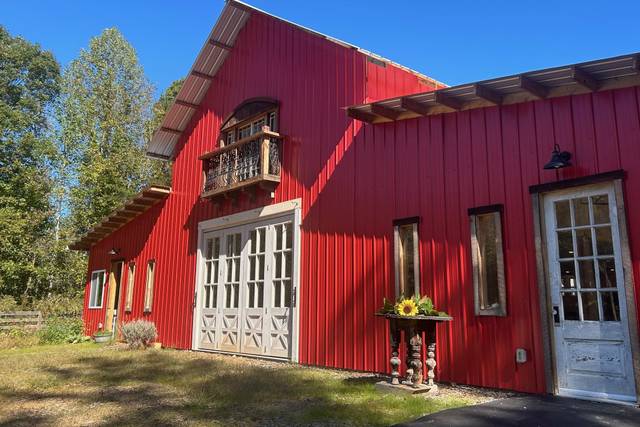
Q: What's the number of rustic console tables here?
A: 1